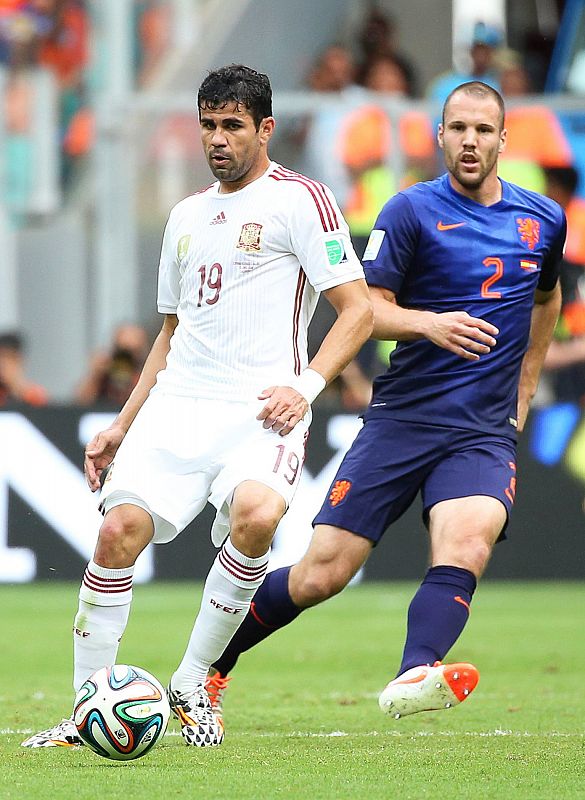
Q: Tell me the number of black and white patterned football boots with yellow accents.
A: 2